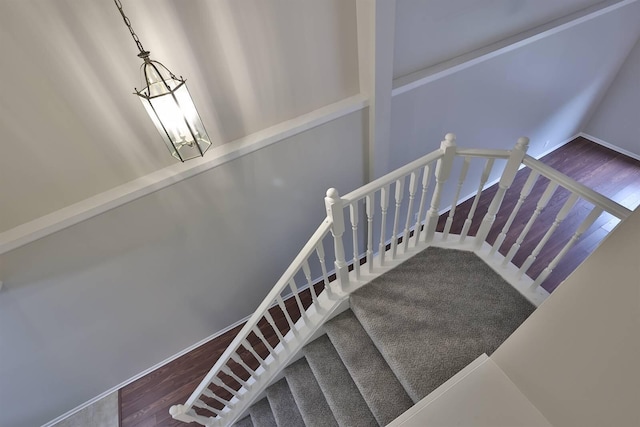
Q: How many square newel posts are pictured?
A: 4